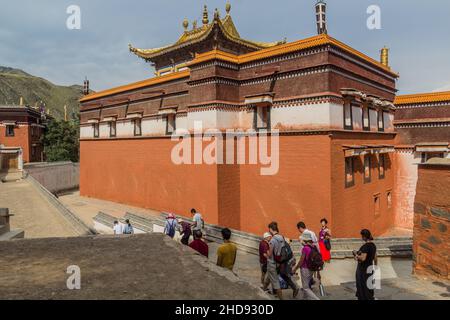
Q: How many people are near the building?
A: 13